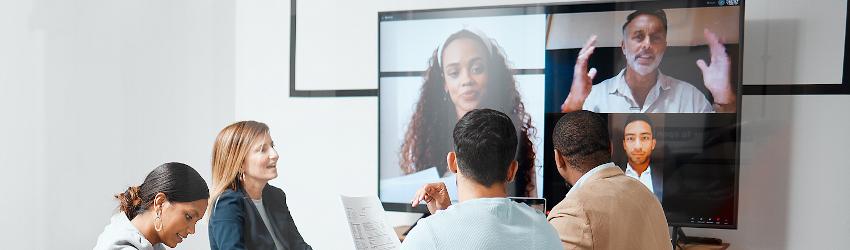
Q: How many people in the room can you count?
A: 4